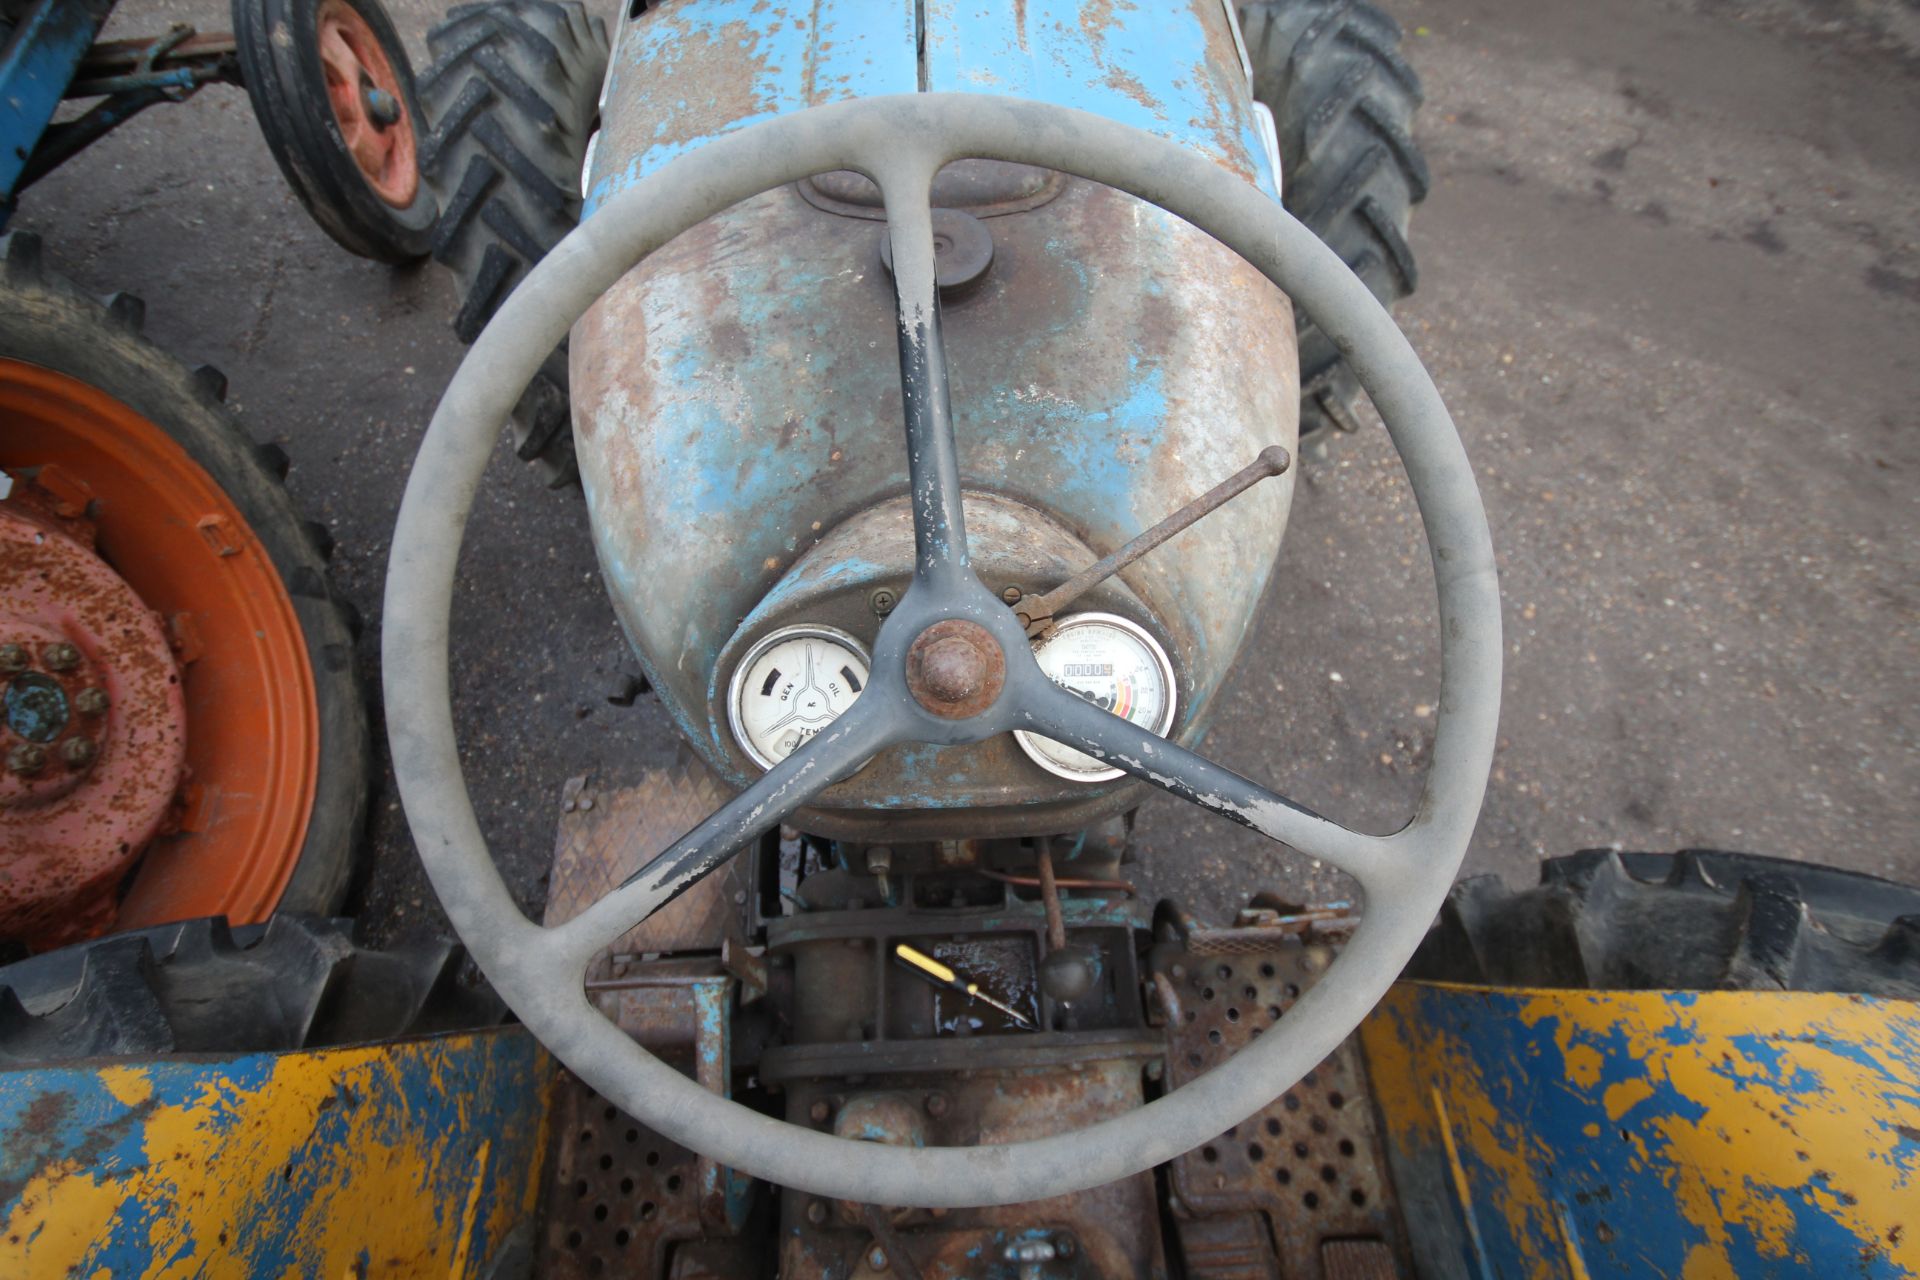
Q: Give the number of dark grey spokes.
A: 3